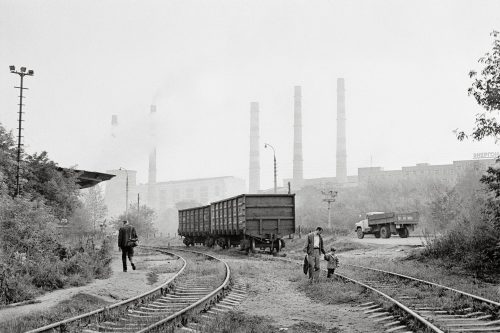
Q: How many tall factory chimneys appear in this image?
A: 5